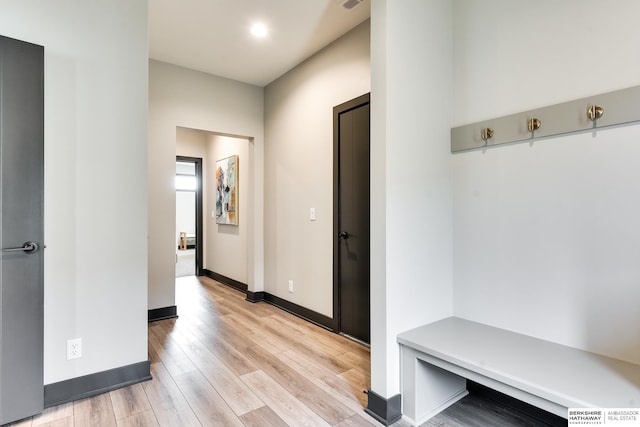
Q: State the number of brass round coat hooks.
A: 3